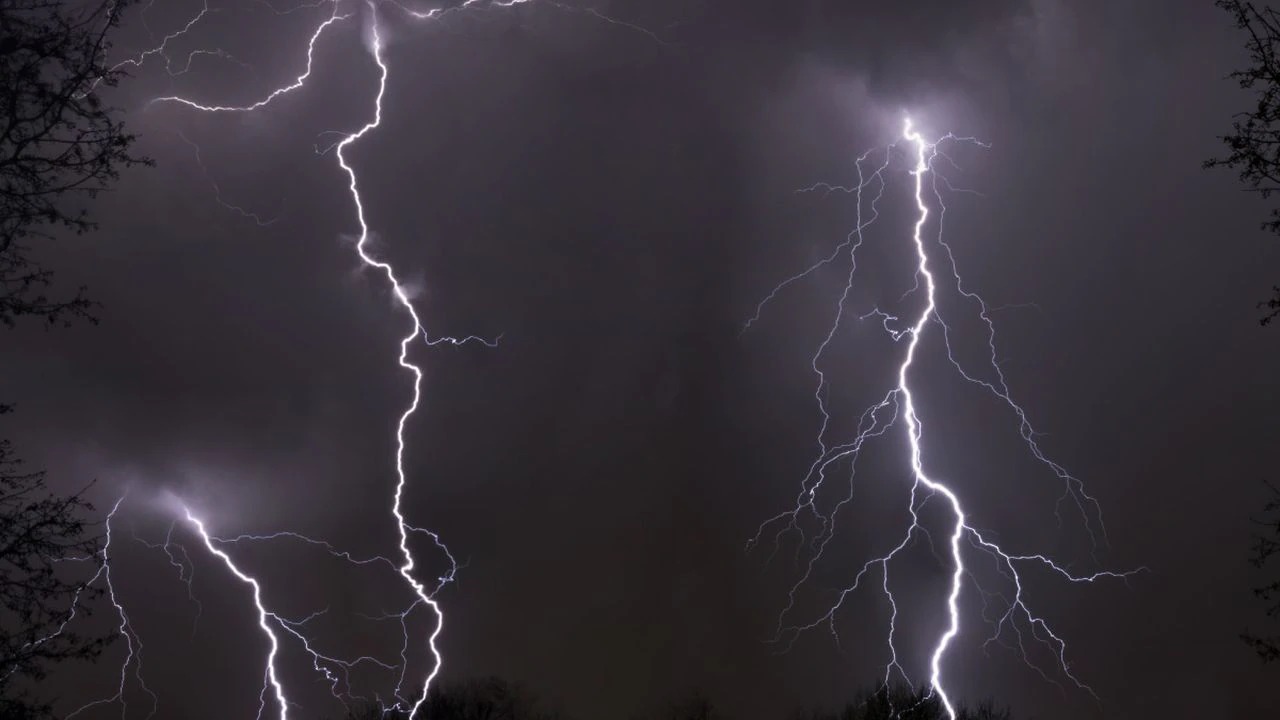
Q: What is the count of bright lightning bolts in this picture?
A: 3